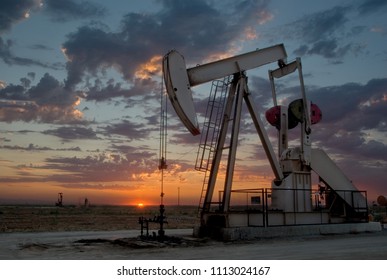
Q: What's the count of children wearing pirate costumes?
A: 0